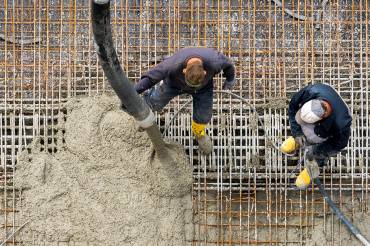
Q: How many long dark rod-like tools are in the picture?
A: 2